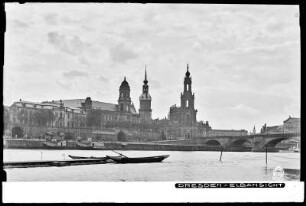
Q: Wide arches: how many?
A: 3